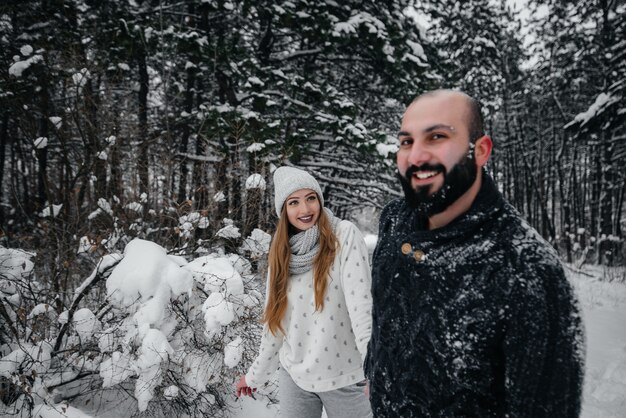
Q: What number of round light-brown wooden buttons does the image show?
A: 2